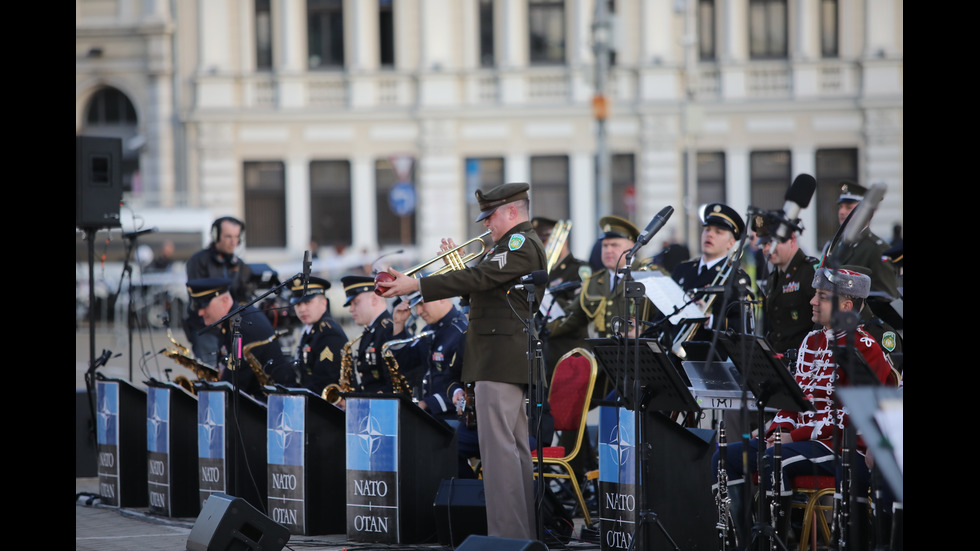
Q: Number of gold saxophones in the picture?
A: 4